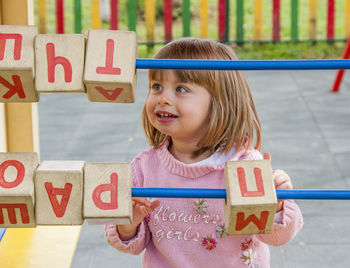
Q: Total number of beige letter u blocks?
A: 1